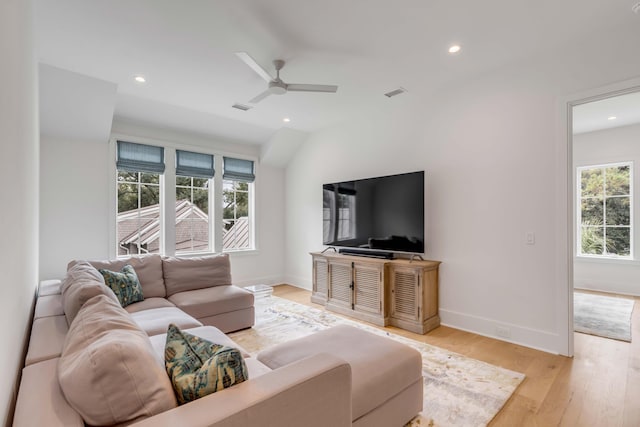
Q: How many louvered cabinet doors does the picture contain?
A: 4